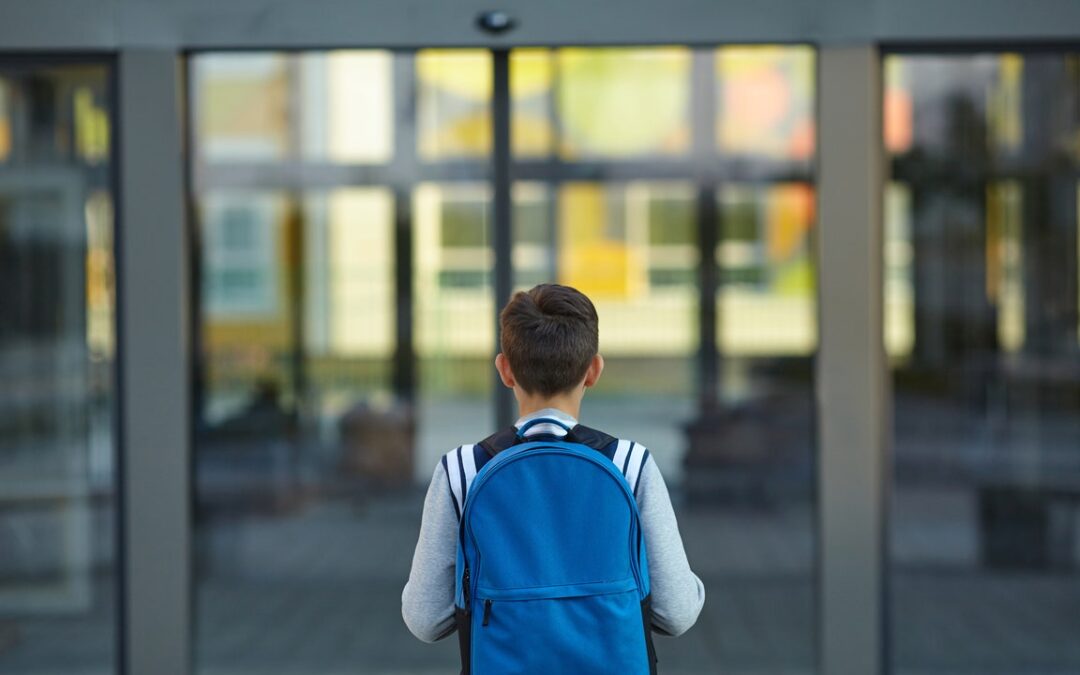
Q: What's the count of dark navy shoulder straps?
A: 2